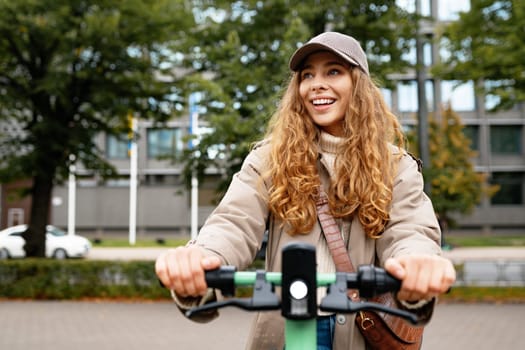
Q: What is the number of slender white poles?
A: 3